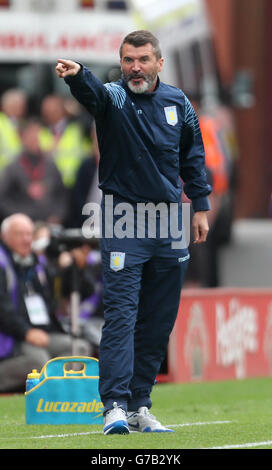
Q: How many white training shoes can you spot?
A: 2